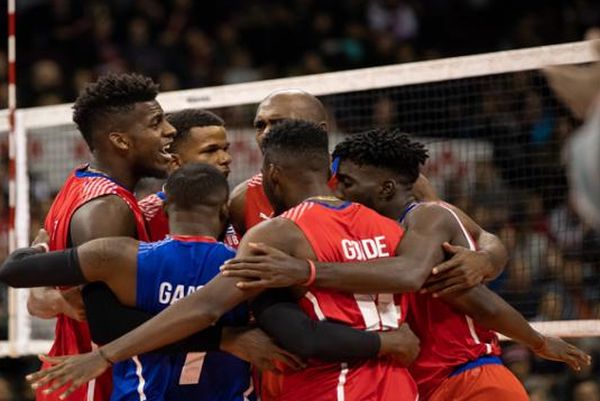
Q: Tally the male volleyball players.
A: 6